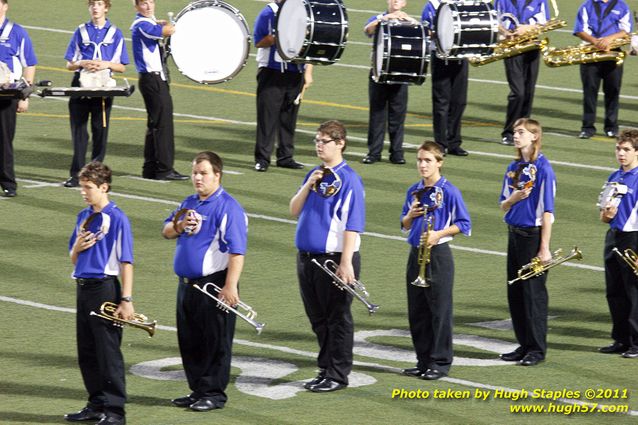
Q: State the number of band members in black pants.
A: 14